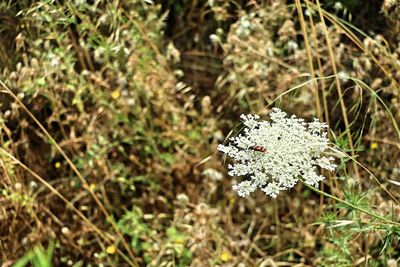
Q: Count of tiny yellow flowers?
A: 6